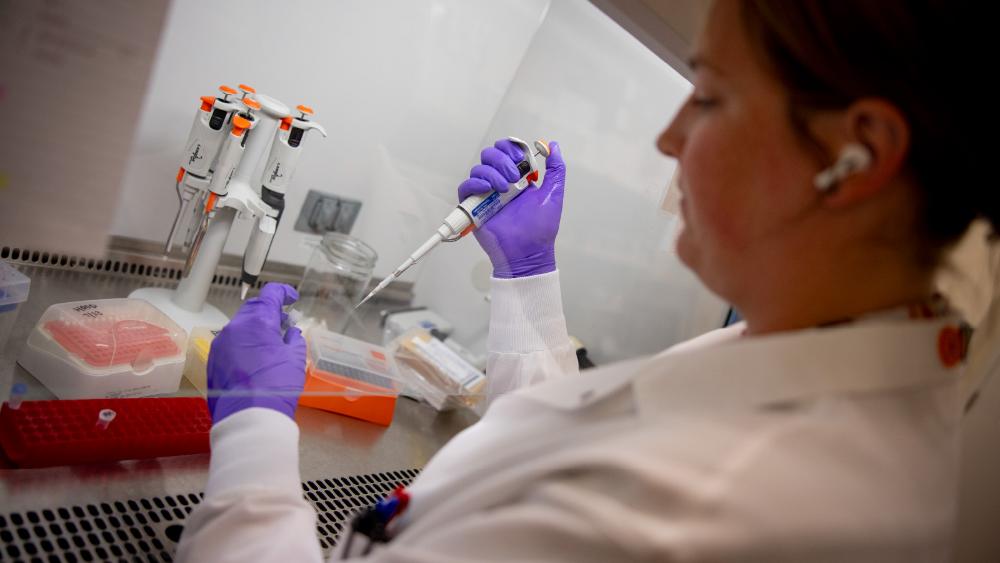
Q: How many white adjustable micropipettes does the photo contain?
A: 5